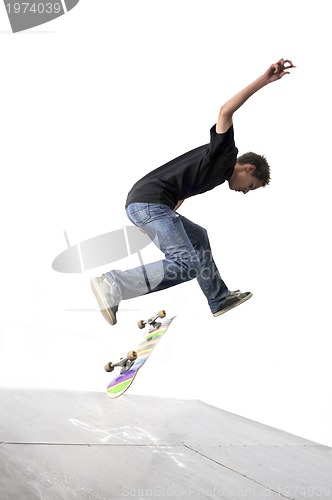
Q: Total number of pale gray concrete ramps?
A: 1